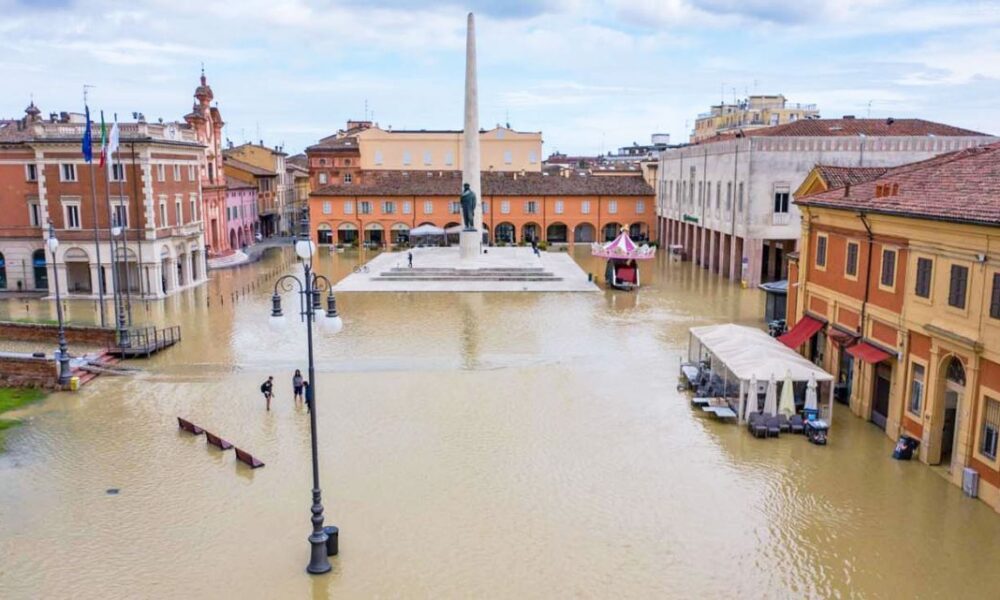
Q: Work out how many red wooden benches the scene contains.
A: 3